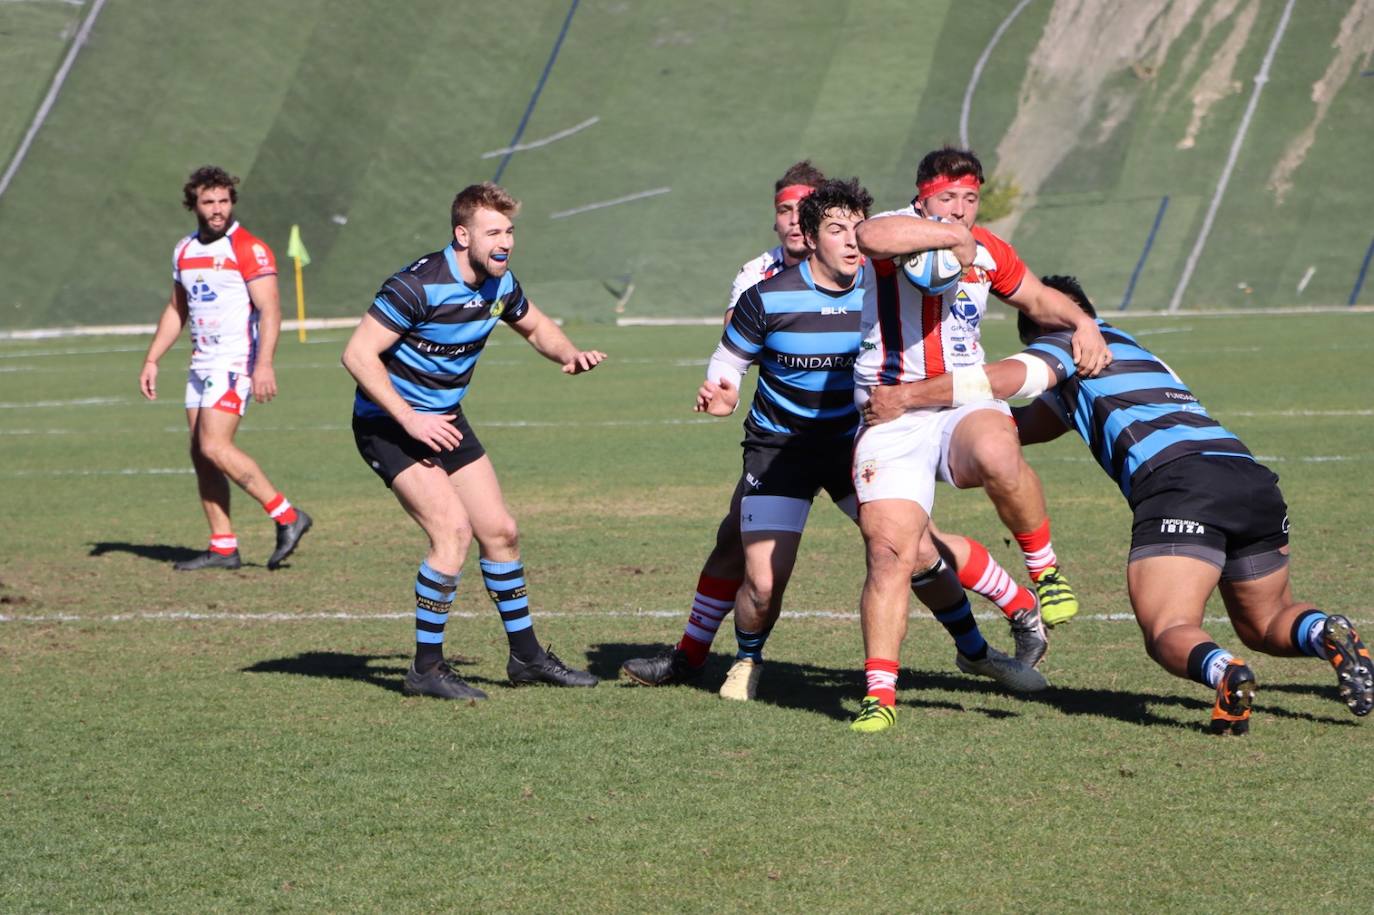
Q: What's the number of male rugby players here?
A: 6